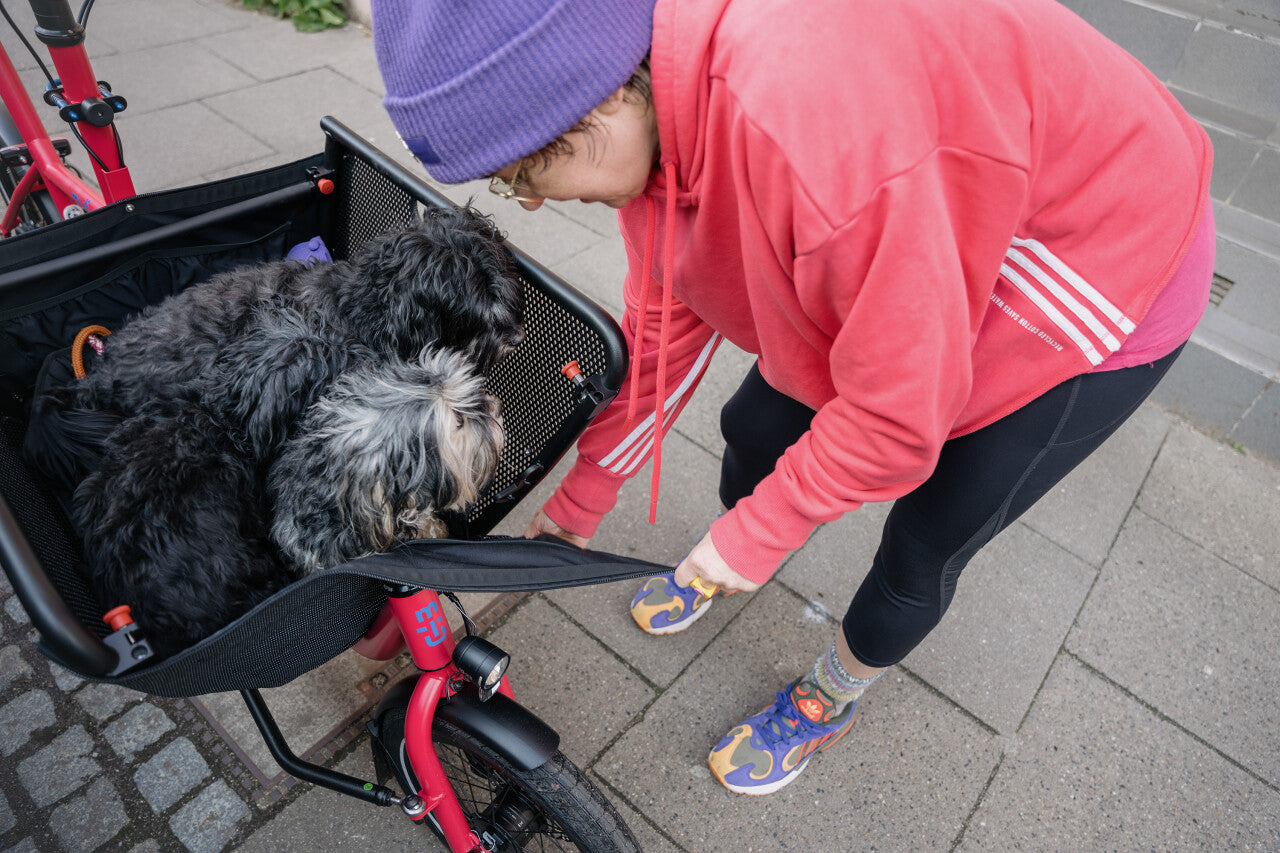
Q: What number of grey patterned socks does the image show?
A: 1